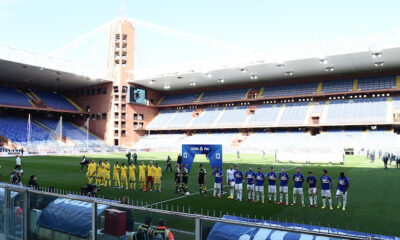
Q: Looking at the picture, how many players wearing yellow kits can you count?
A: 11